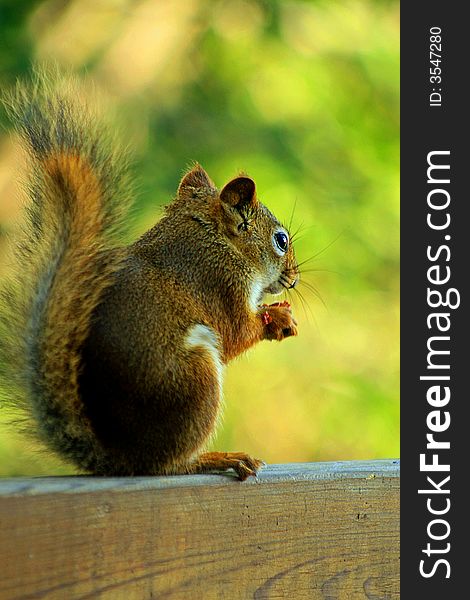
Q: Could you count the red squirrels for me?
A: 1